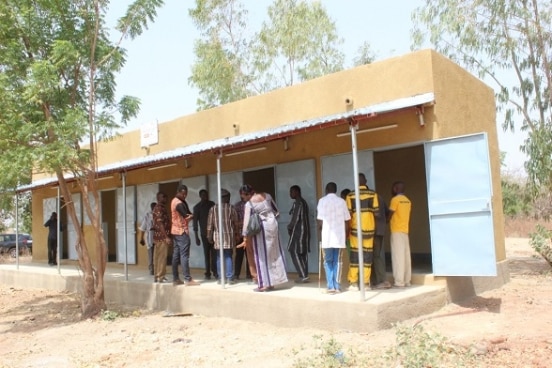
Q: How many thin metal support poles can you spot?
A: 5